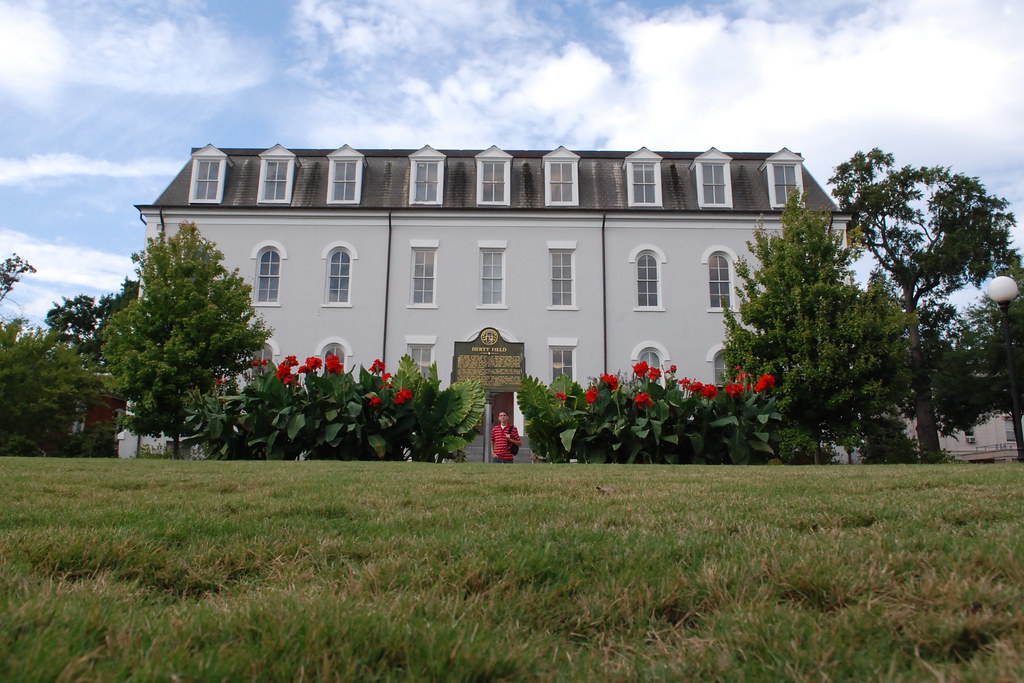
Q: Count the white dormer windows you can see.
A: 9